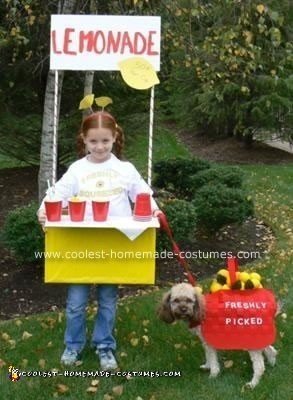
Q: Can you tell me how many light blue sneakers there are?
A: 2